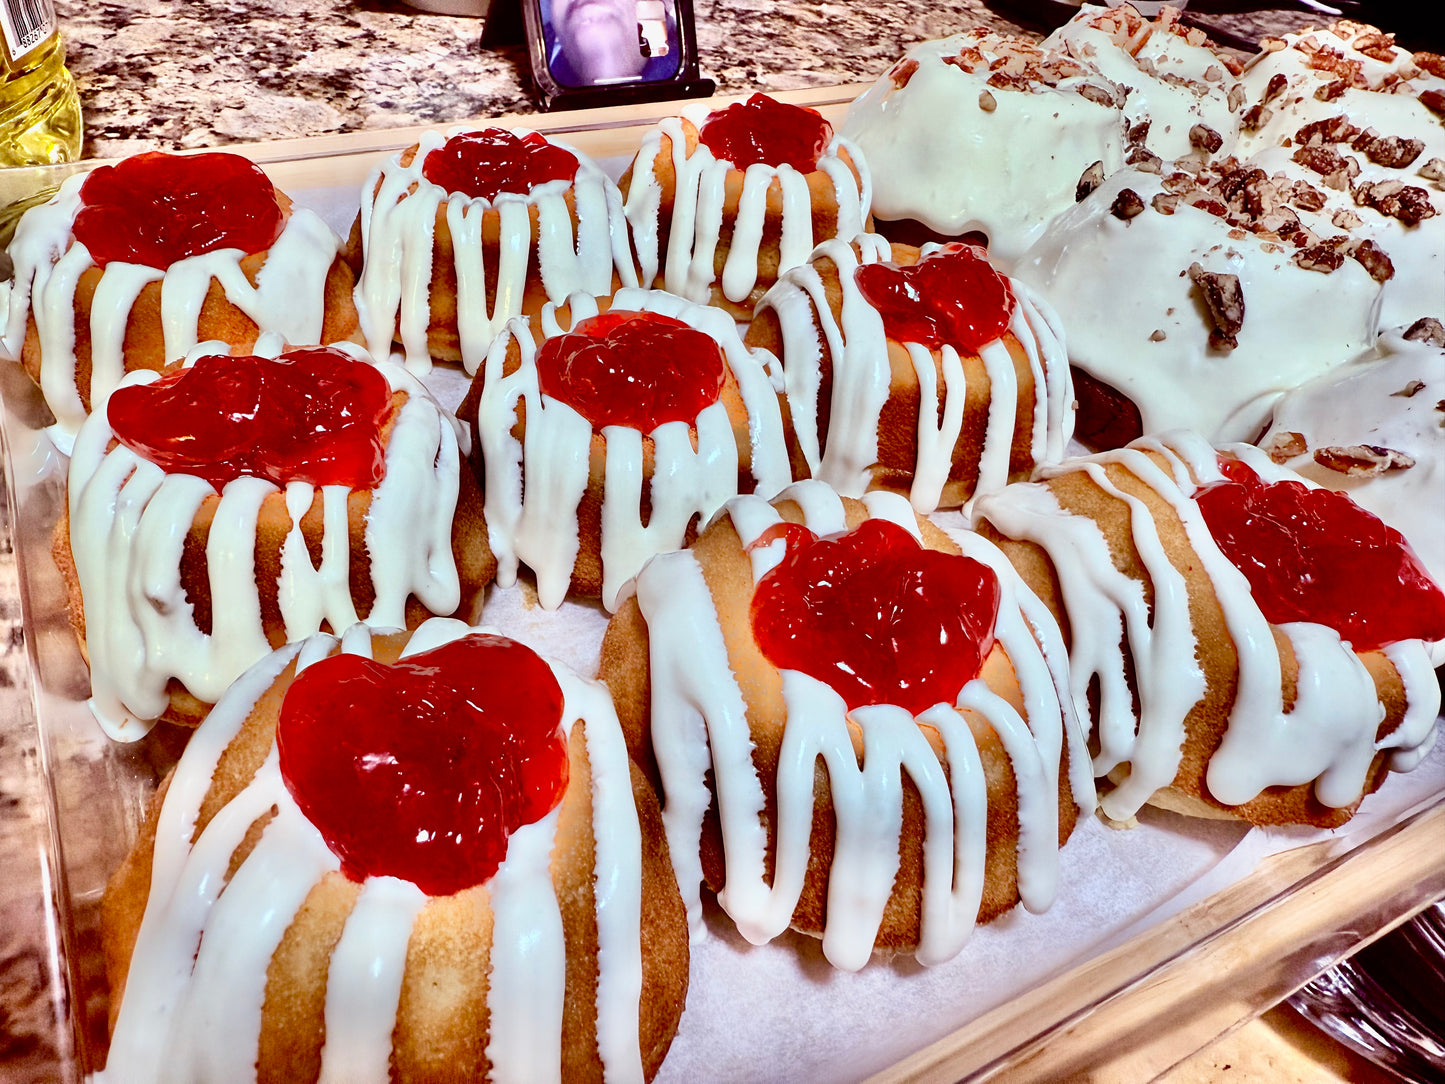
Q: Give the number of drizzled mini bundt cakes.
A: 9